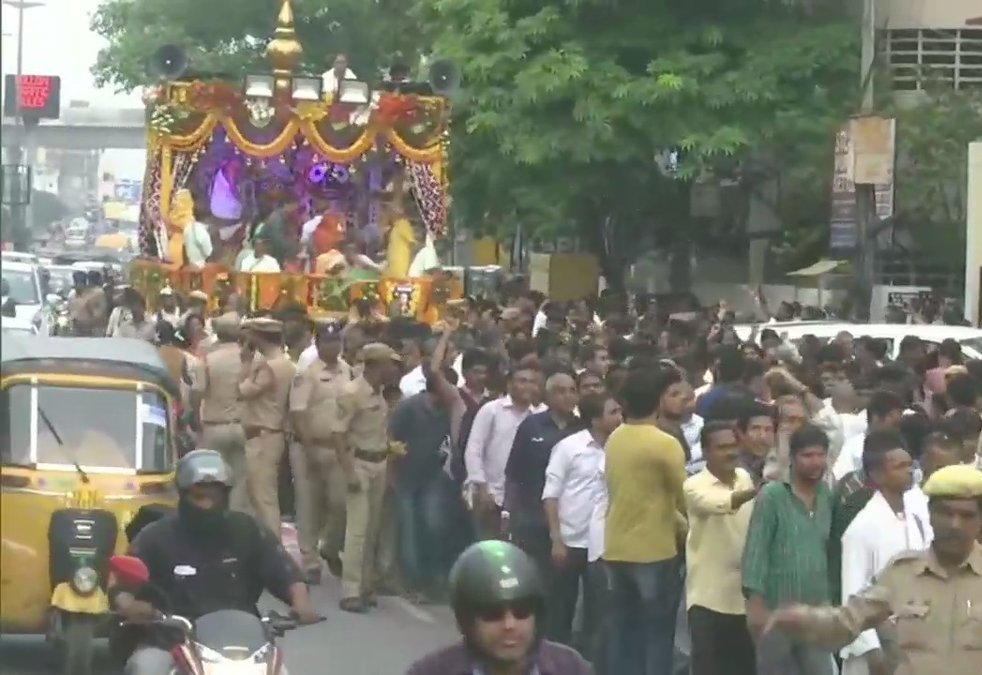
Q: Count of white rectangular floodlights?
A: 3